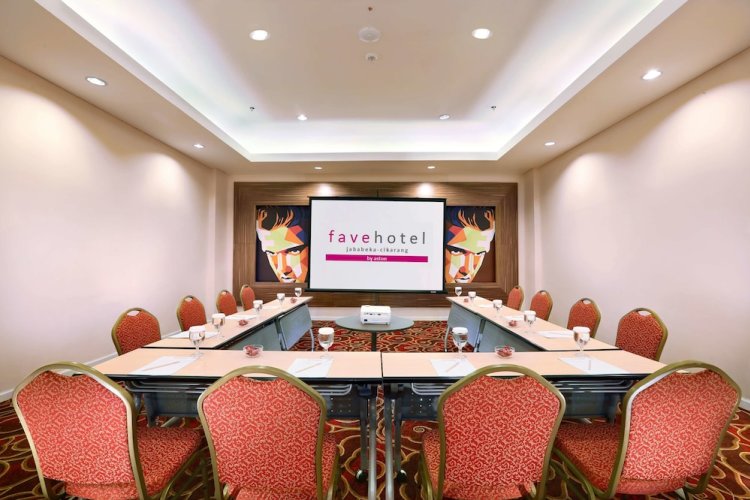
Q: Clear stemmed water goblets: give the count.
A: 12